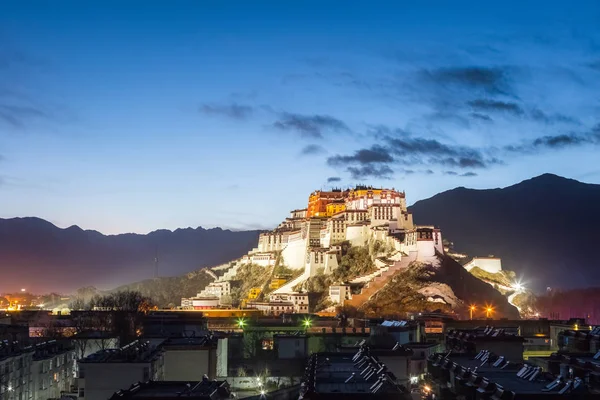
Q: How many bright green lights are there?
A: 2